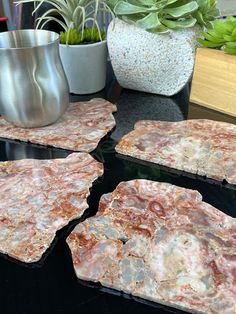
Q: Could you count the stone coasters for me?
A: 4